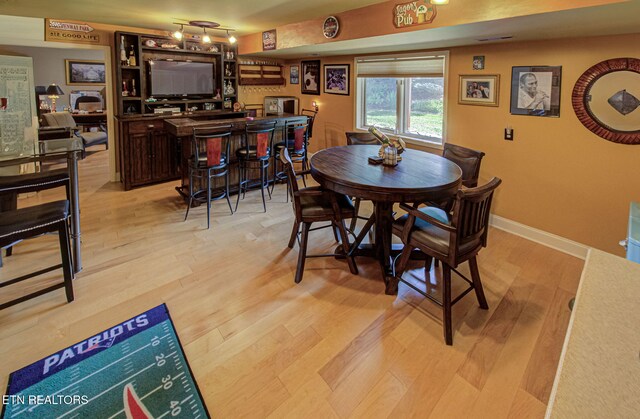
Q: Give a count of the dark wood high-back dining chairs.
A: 4